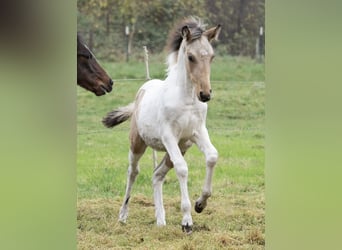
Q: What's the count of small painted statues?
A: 0